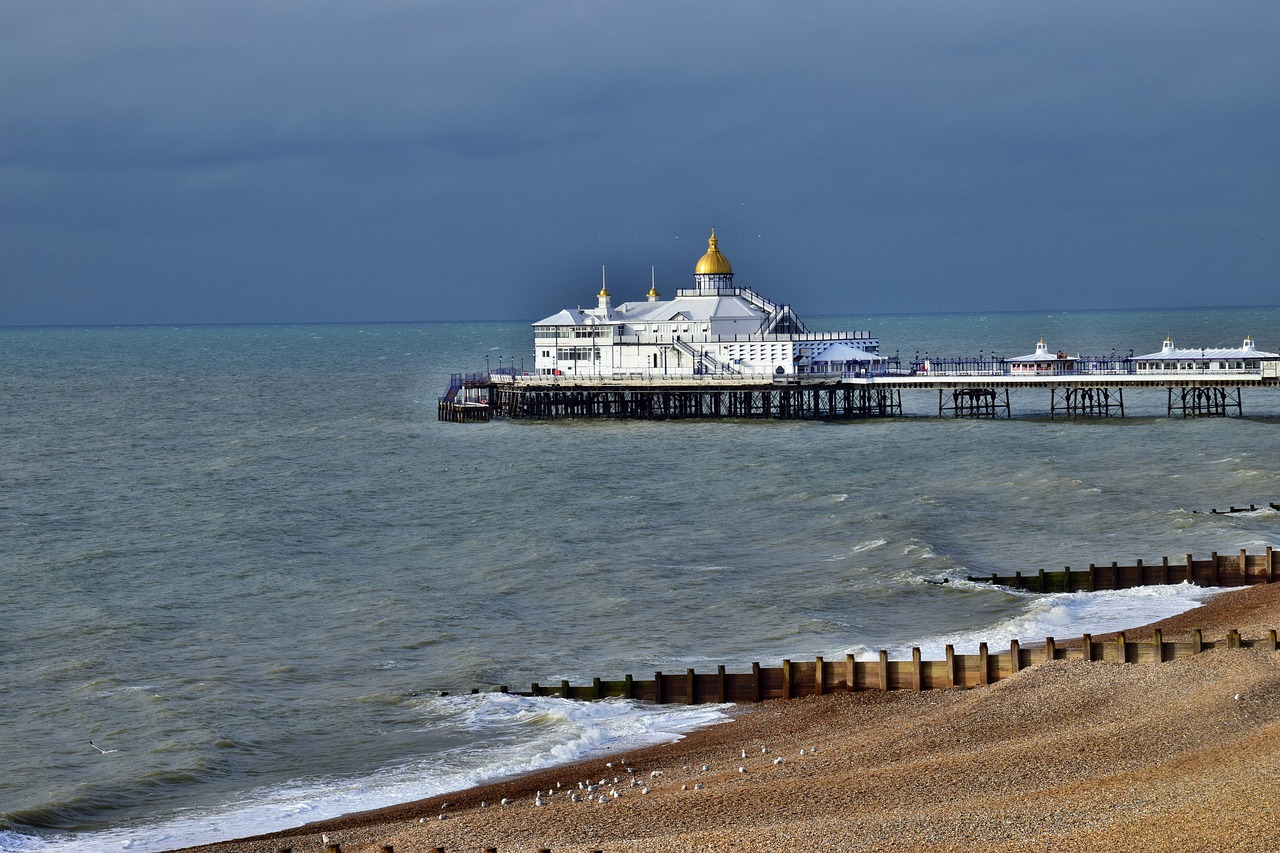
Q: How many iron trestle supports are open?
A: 3